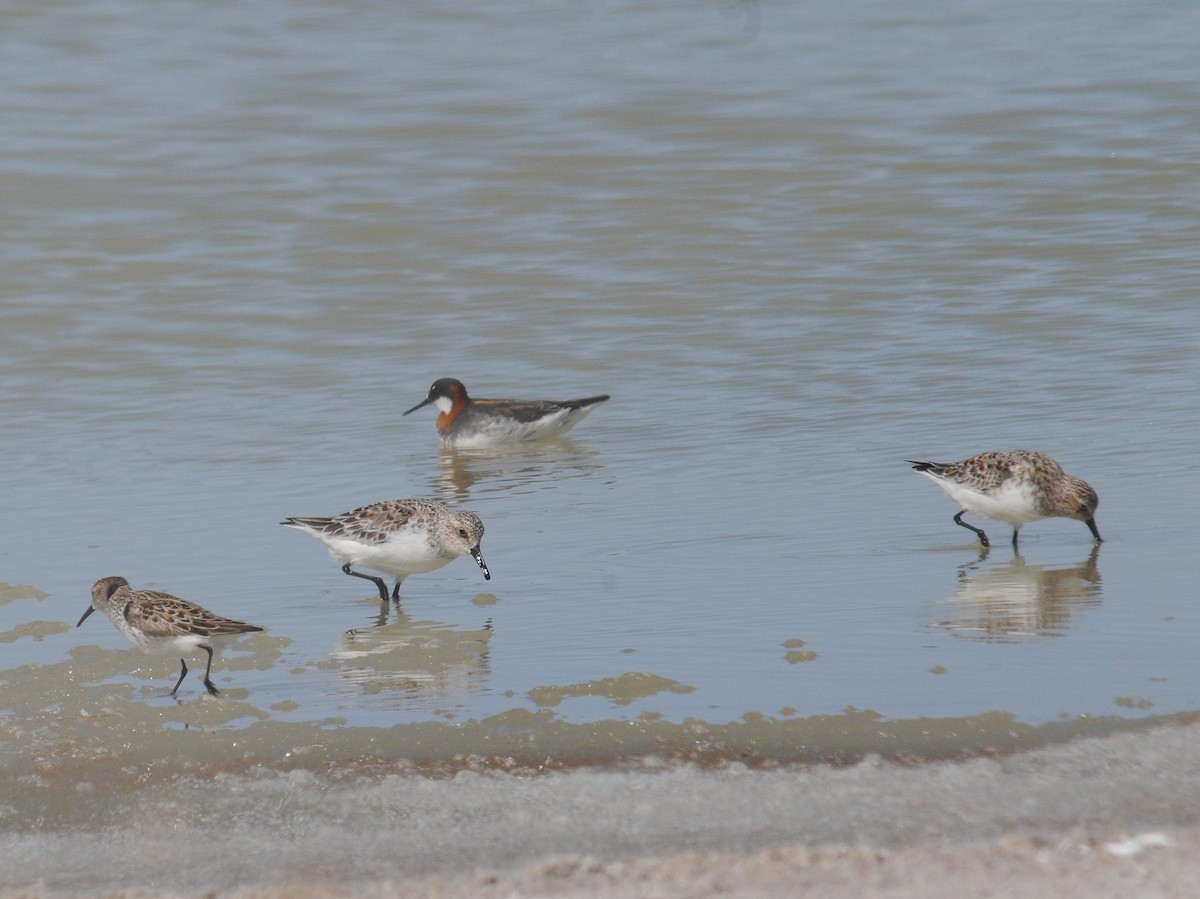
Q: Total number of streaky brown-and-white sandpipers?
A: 3